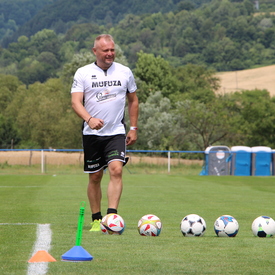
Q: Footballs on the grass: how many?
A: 5